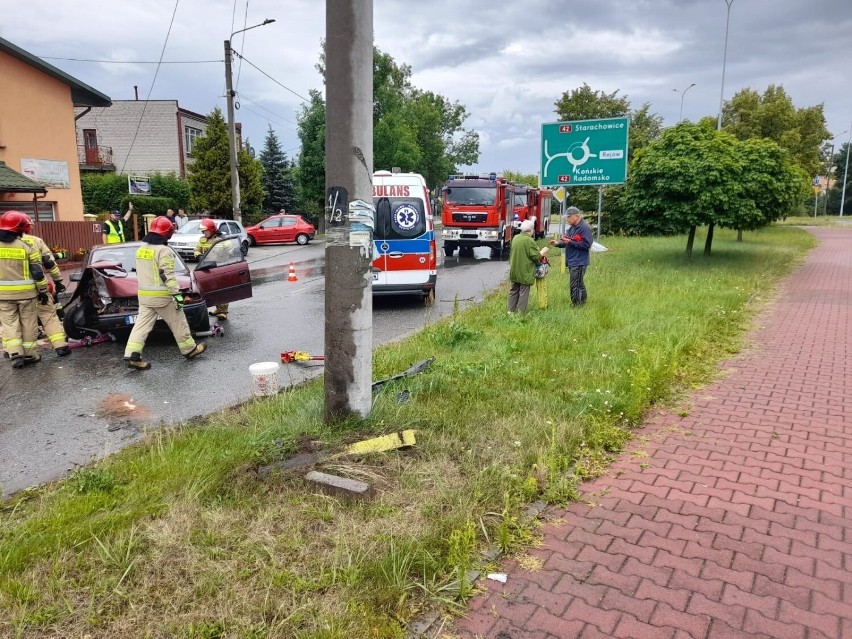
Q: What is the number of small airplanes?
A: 0